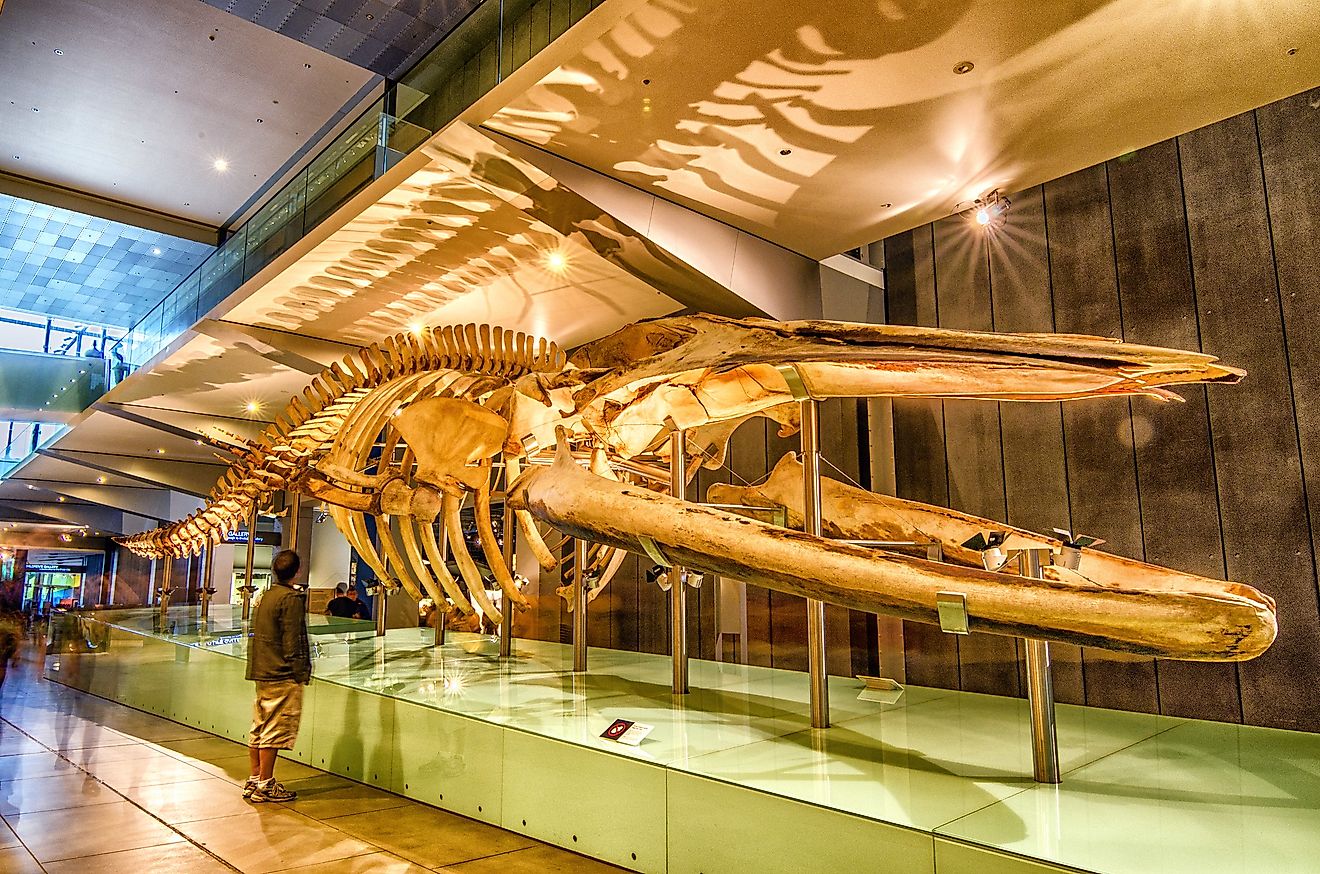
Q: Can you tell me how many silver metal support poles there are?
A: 11